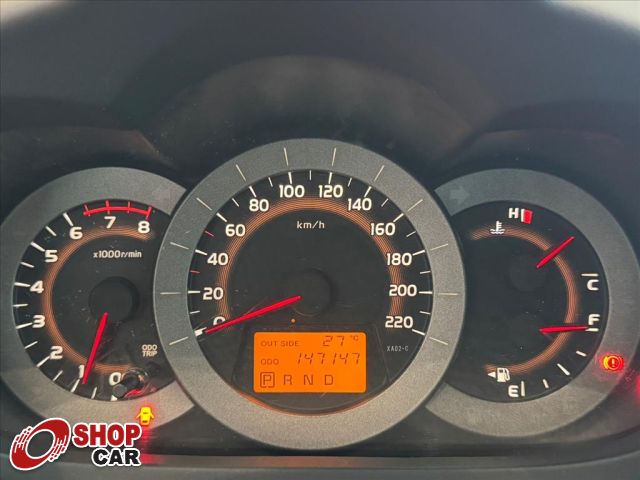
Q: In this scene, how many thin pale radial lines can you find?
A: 12